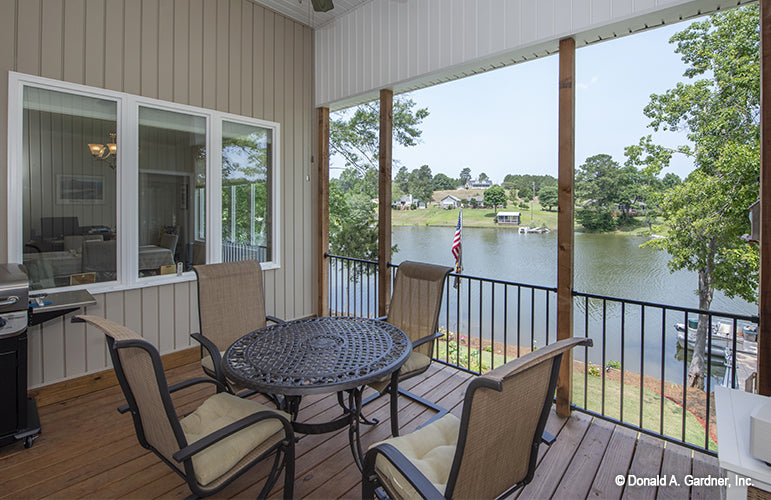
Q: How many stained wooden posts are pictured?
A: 4